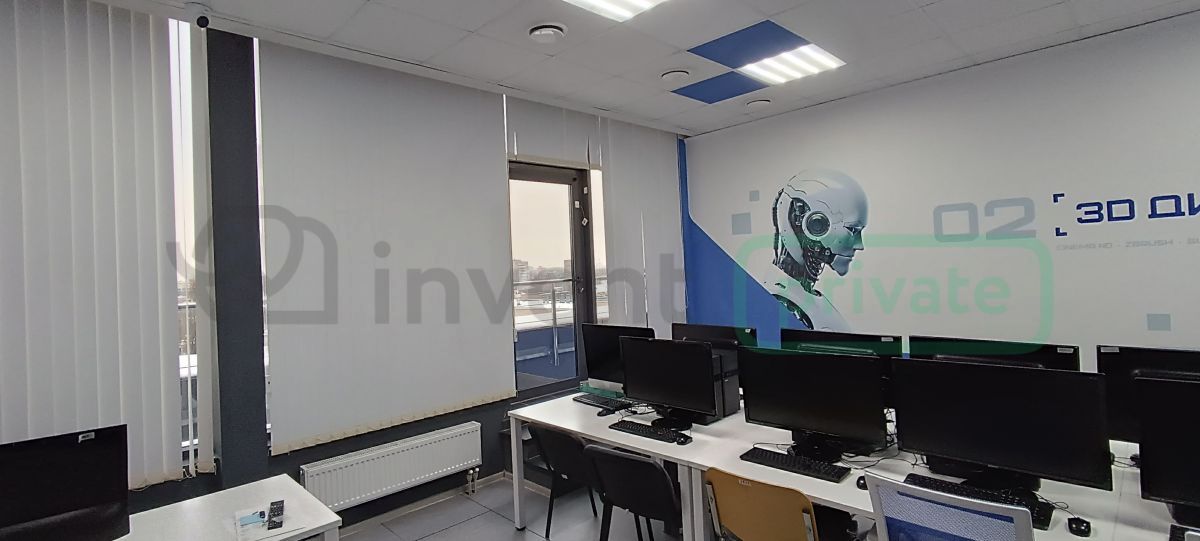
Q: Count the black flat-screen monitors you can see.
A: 10